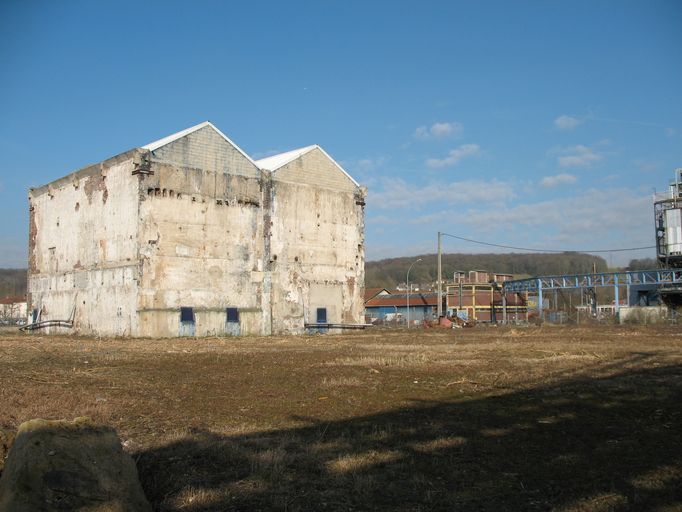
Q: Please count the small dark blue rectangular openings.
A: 3